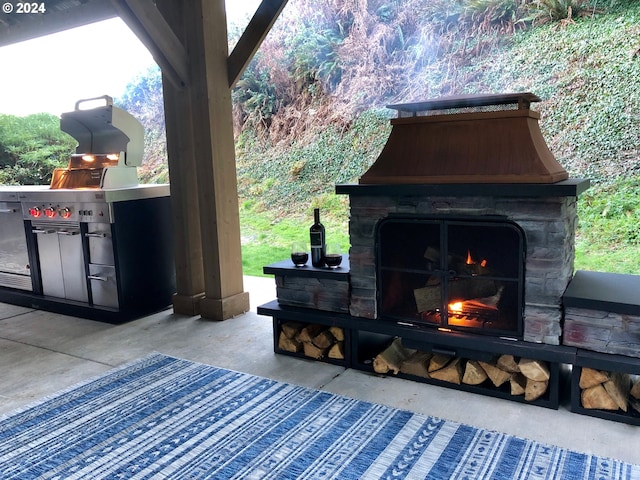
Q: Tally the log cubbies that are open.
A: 3